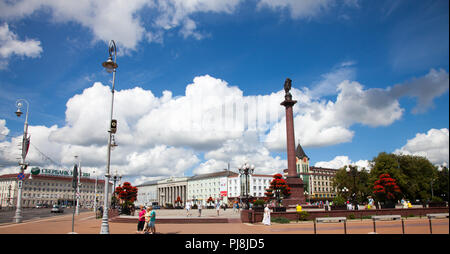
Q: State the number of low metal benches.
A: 3